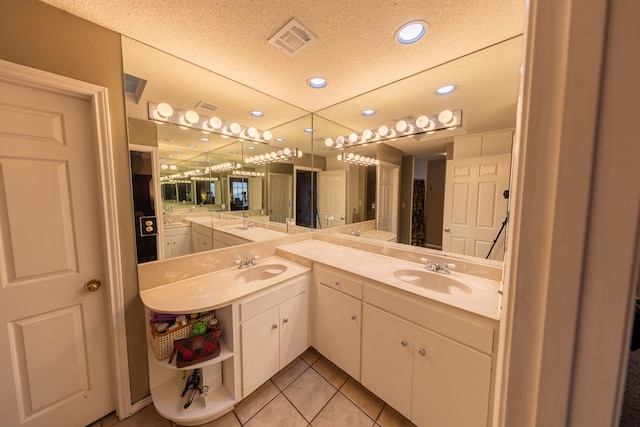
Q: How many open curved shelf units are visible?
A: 1